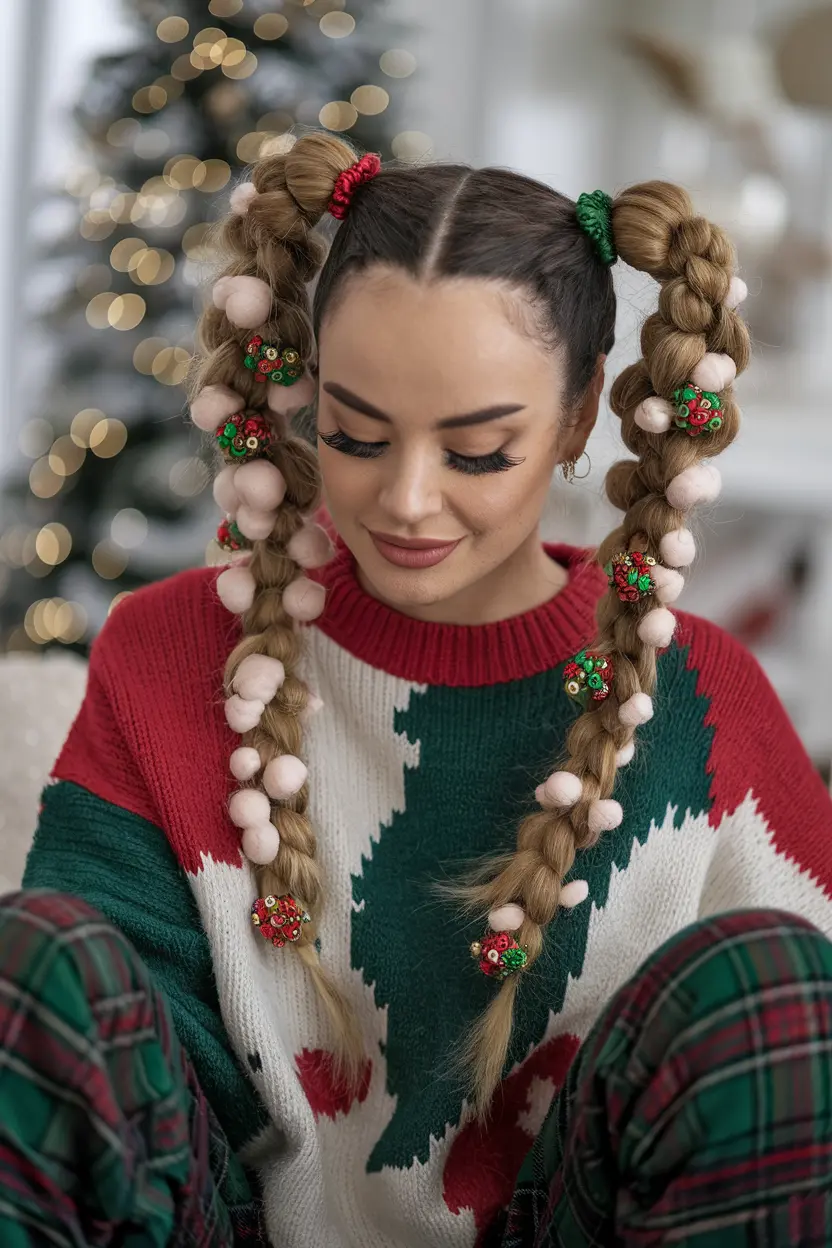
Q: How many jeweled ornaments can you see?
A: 8